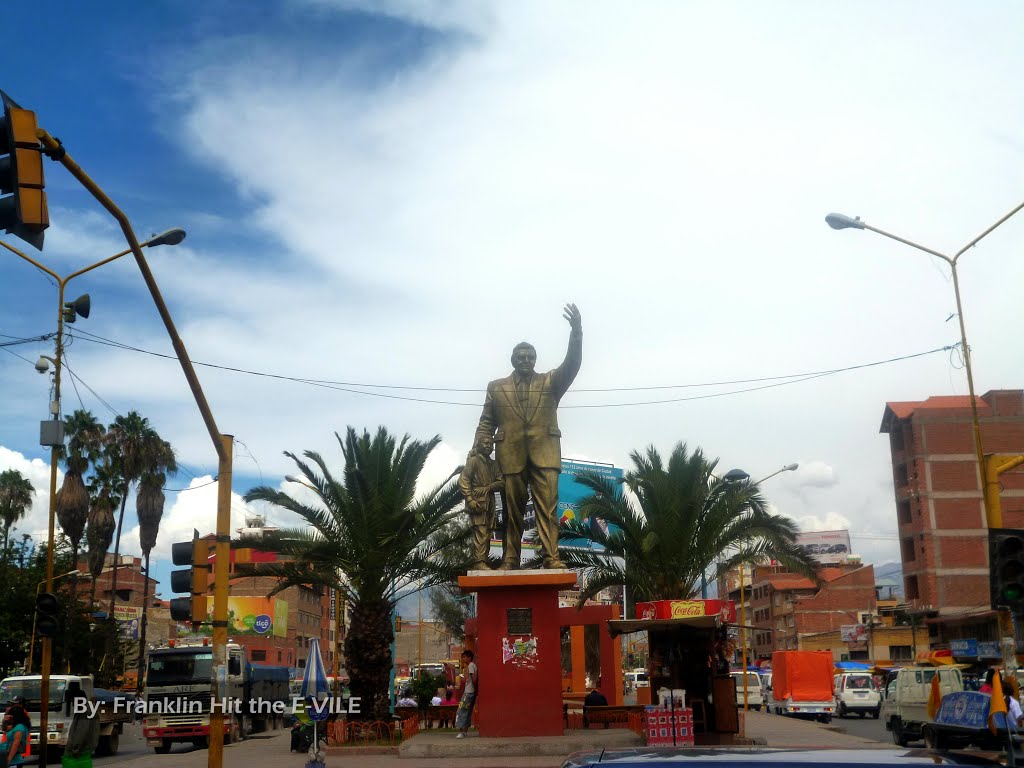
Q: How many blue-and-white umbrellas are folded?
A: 1